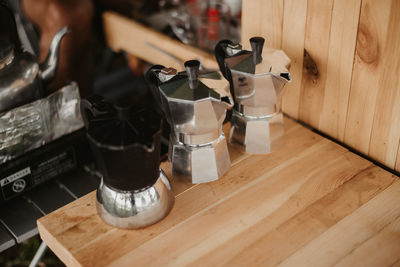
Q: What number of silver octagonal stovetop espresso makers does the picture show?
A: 2